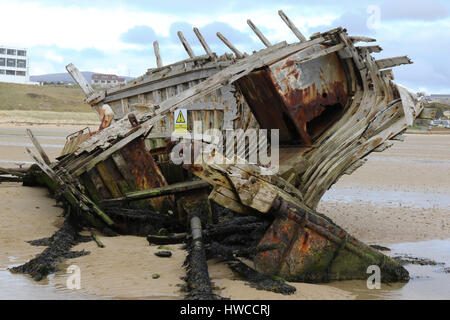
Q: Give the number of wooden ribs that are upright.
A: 7